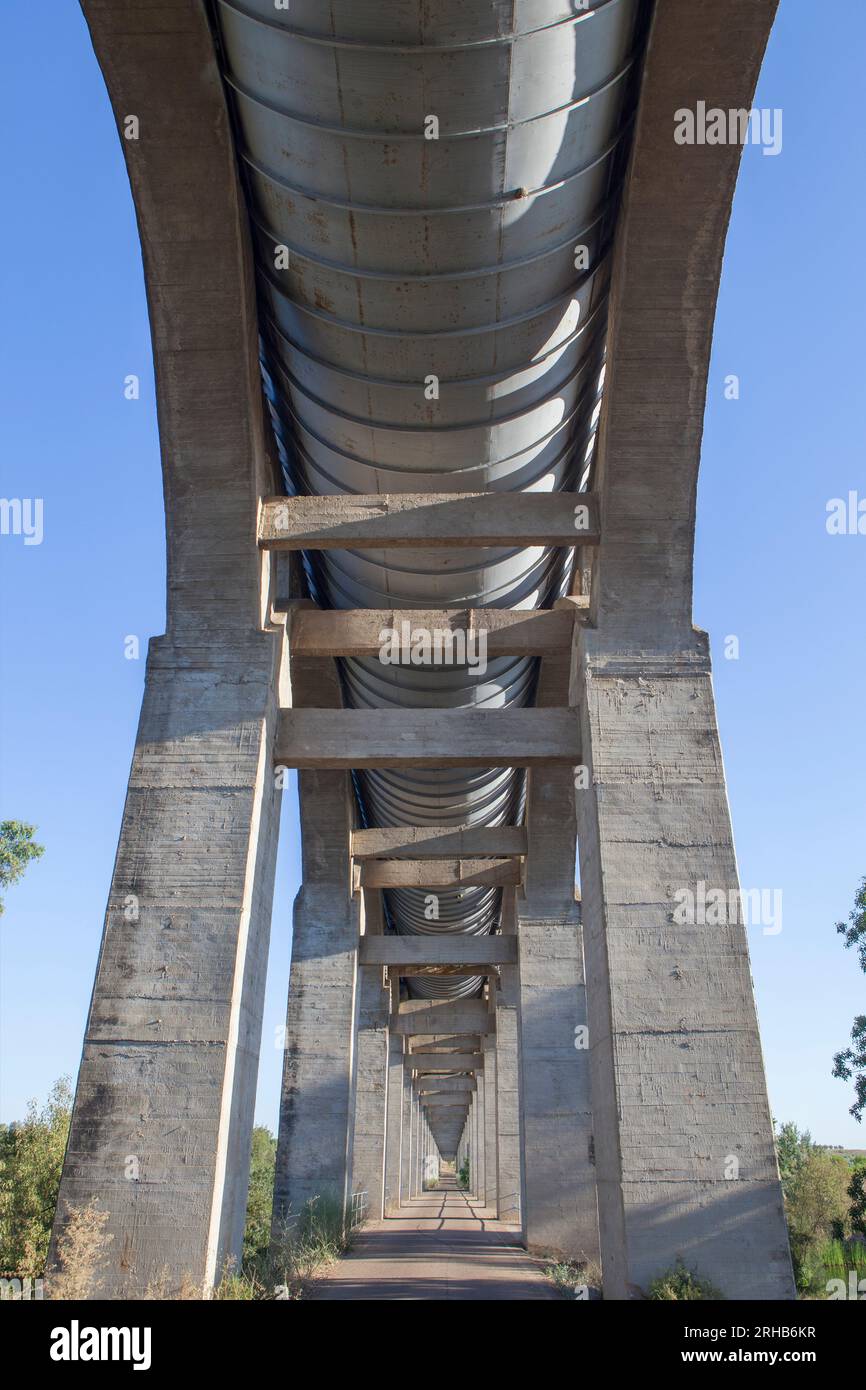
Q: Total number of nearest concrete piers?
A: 2